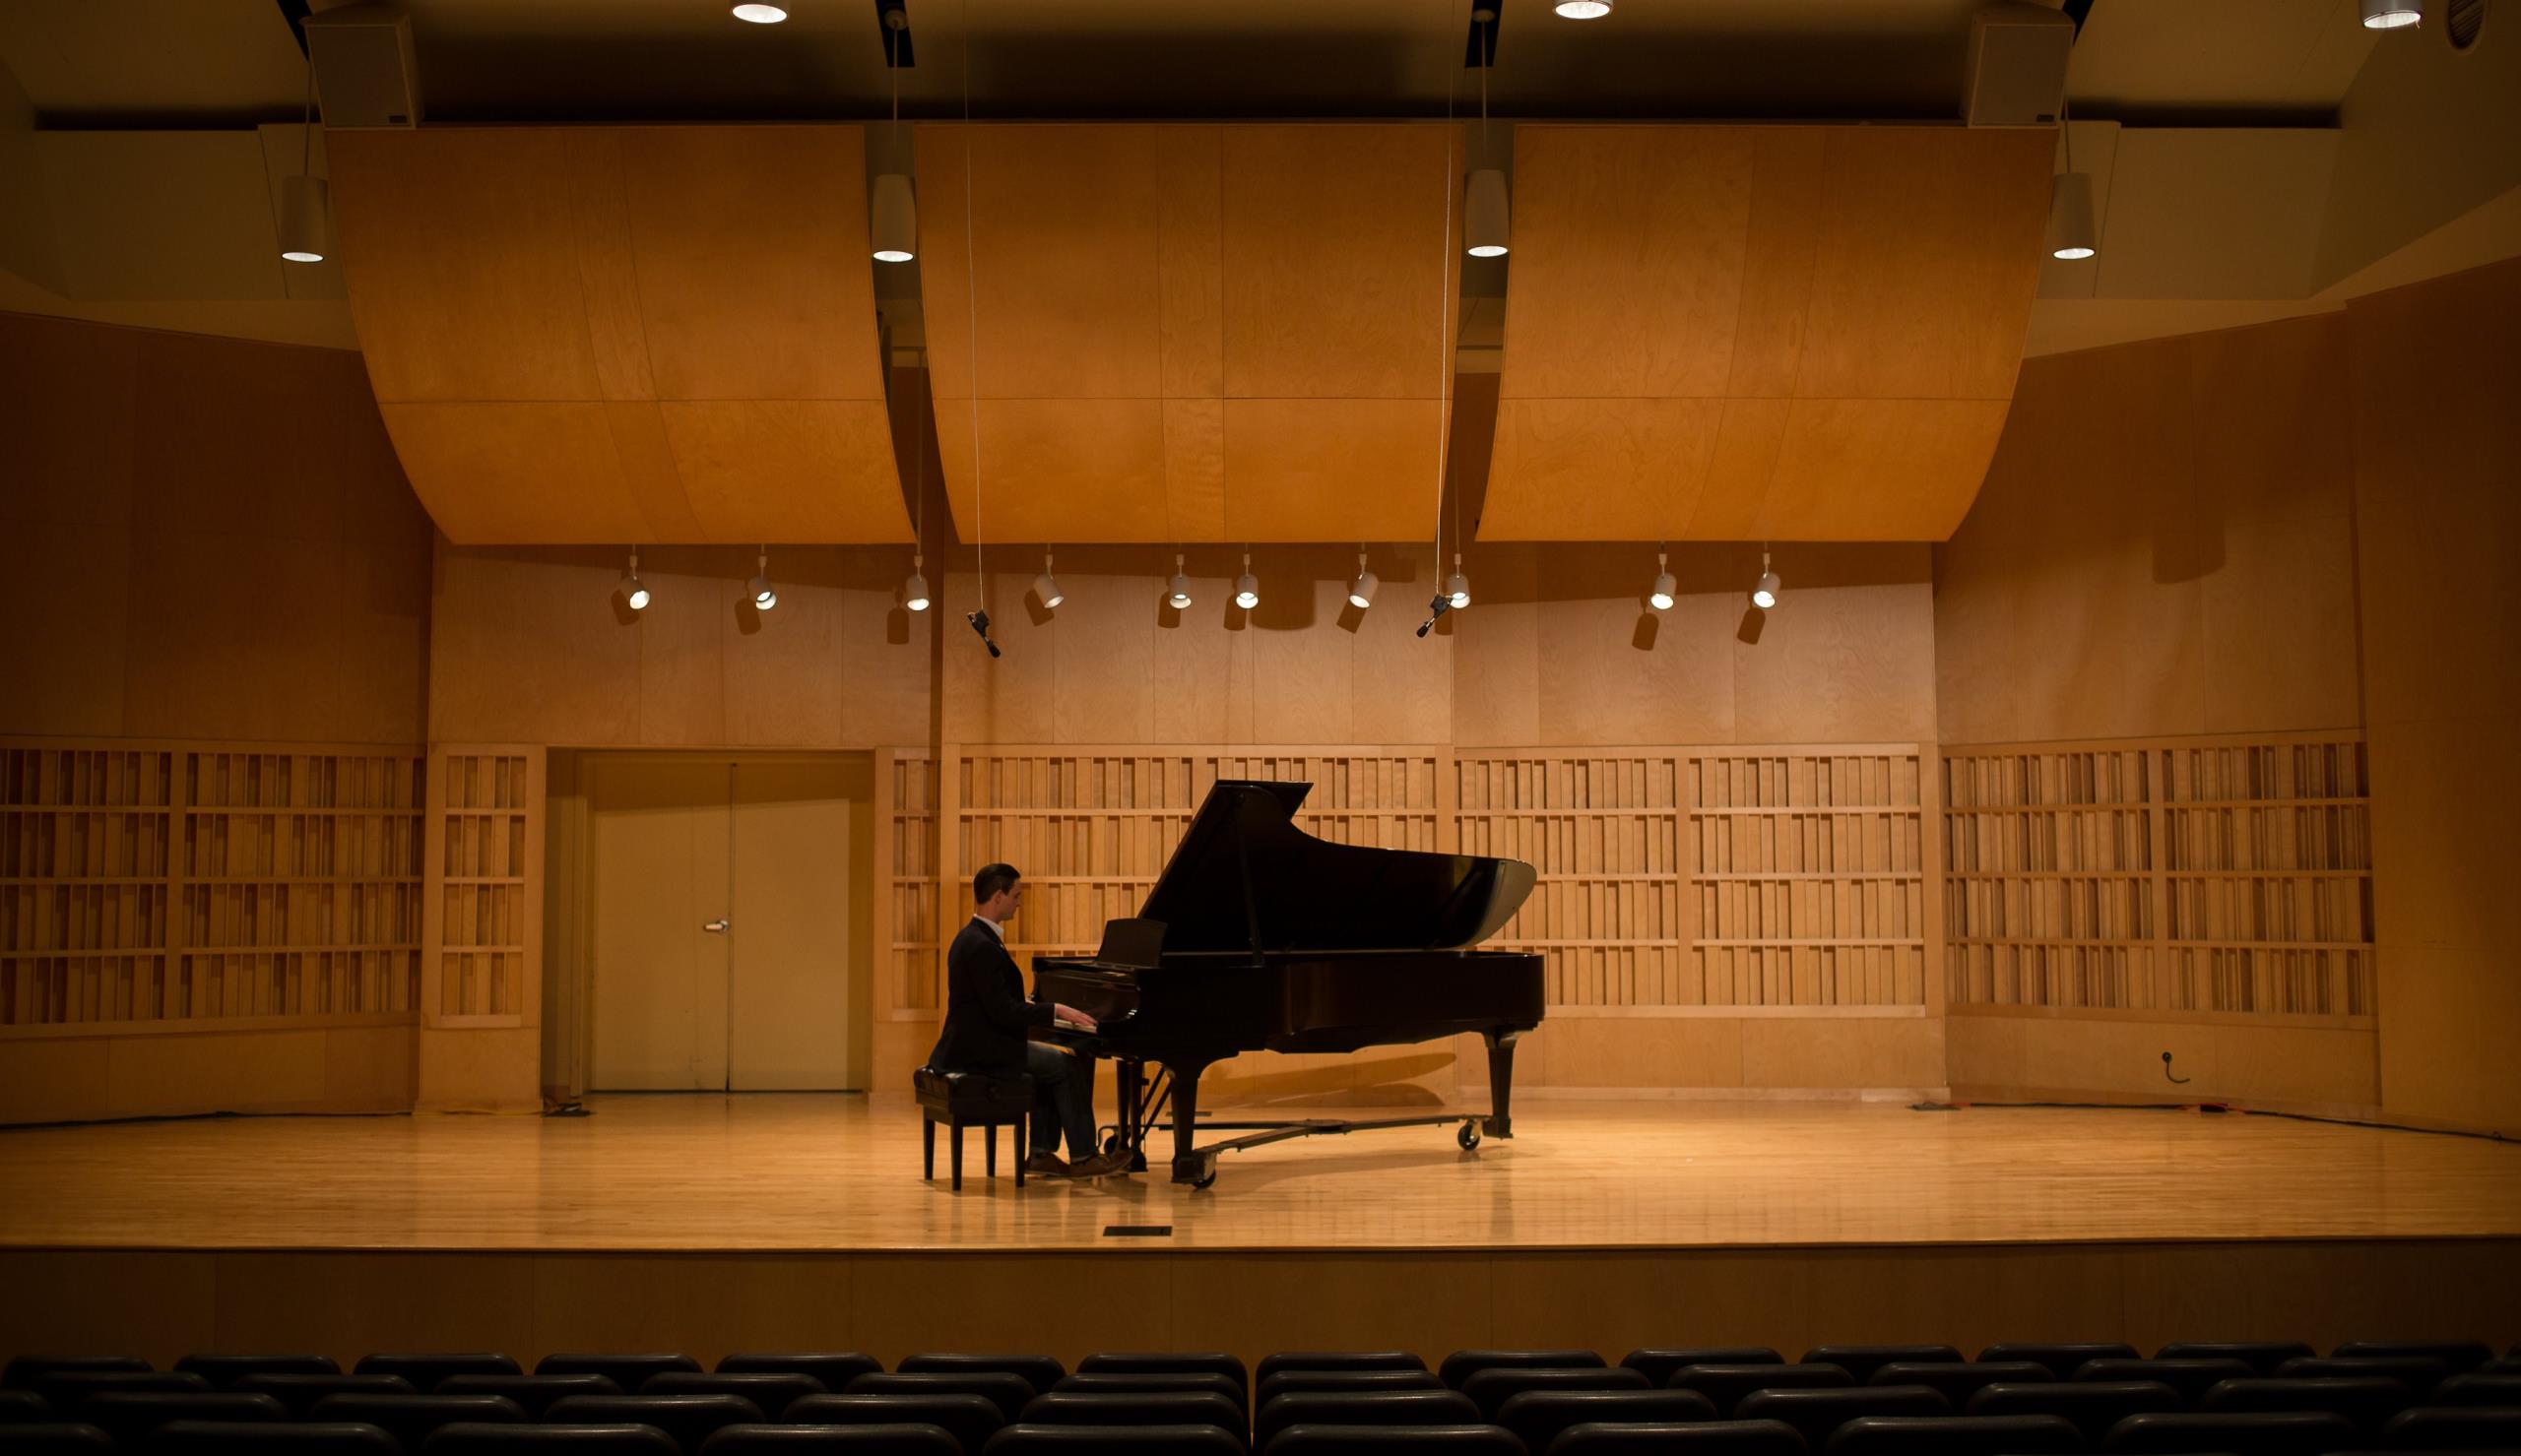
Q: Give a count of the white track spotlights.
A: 10